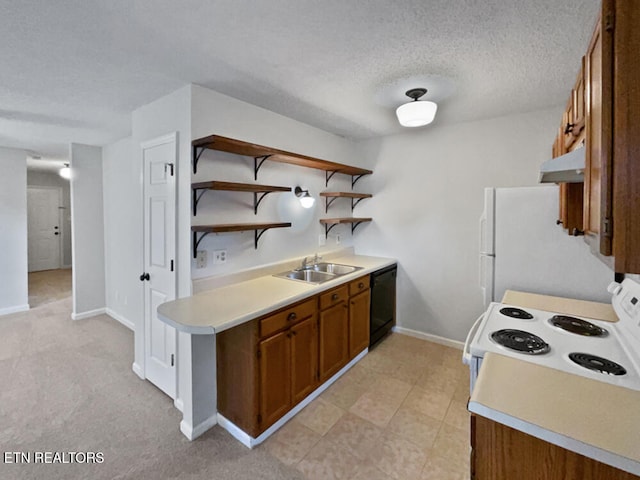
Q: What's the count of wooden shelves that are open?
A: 5